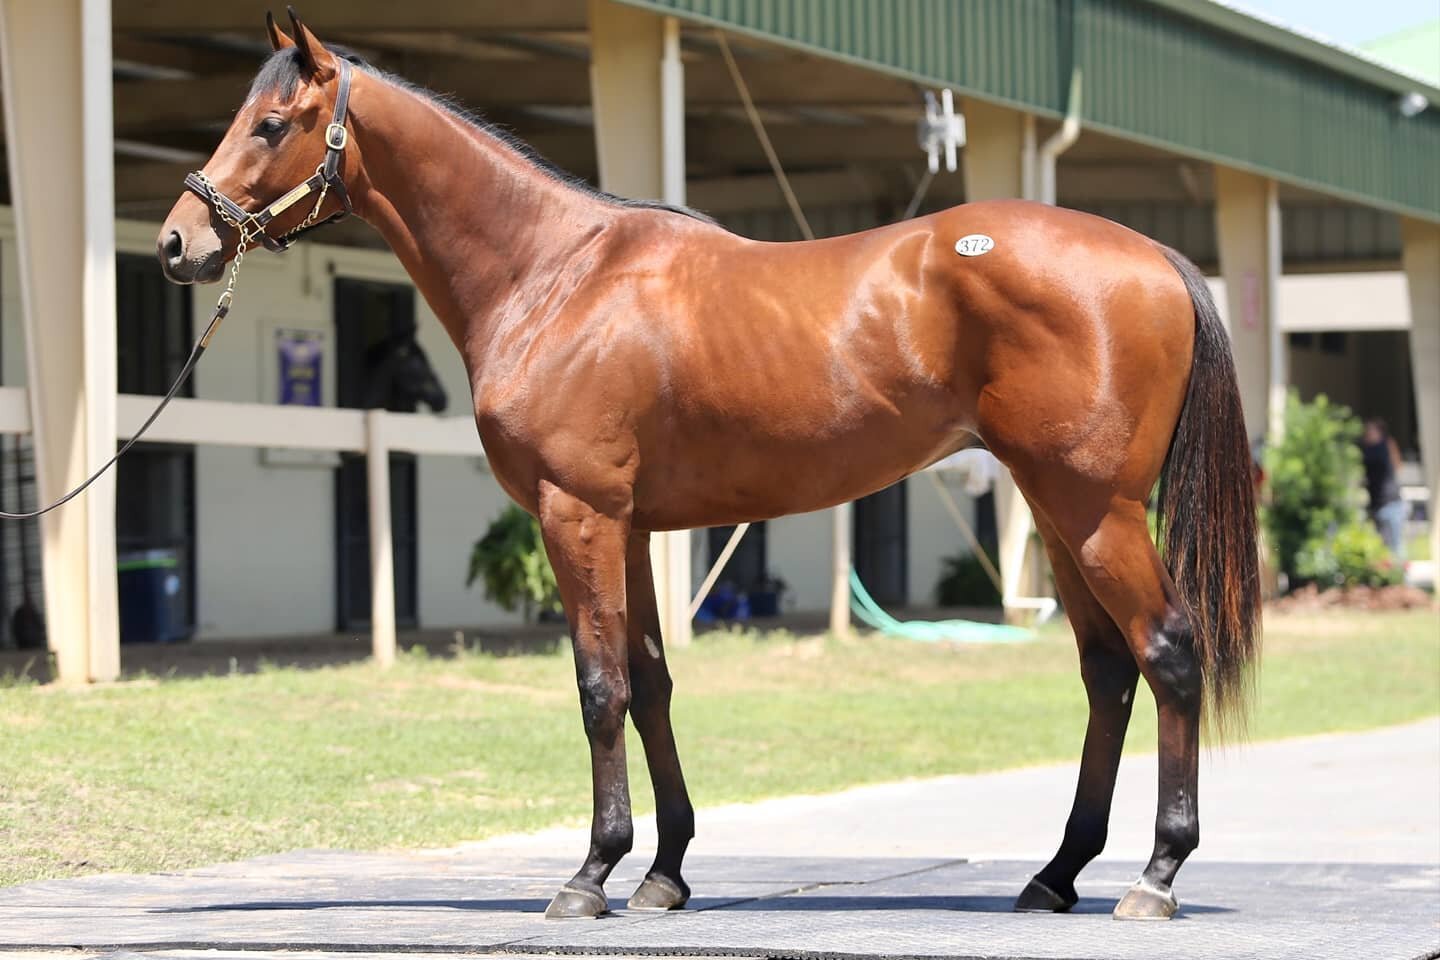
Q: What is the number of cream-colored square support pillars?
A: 5